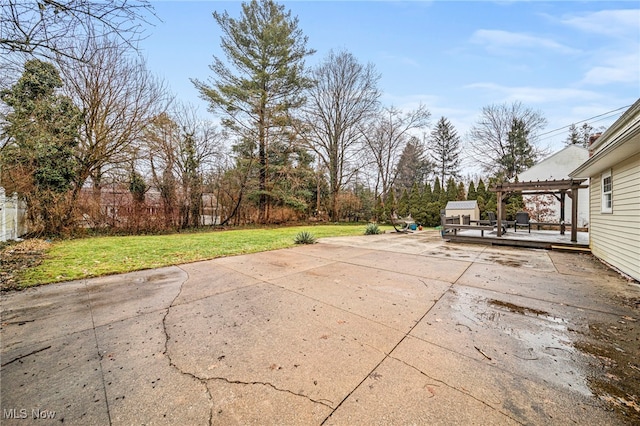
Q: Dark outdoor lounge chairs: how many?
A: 2